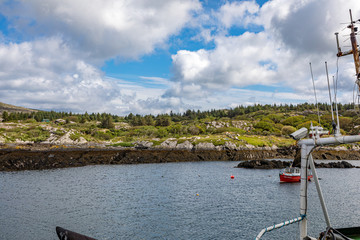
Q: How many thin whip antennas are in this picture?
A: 3